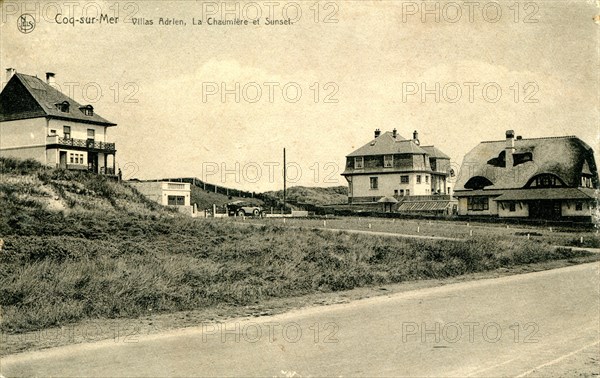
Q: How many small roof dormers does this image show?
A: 2